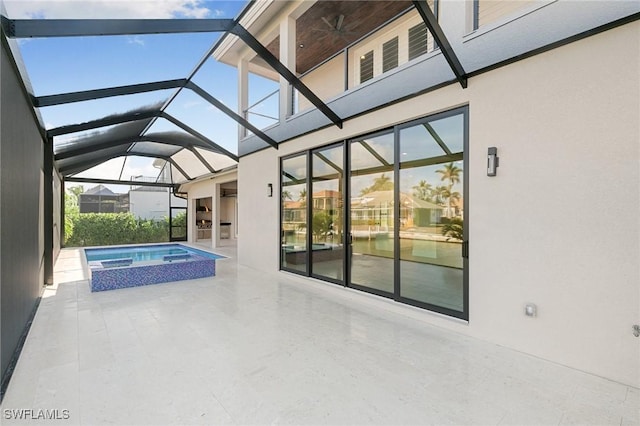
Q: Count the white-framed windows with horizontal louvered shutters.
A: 3